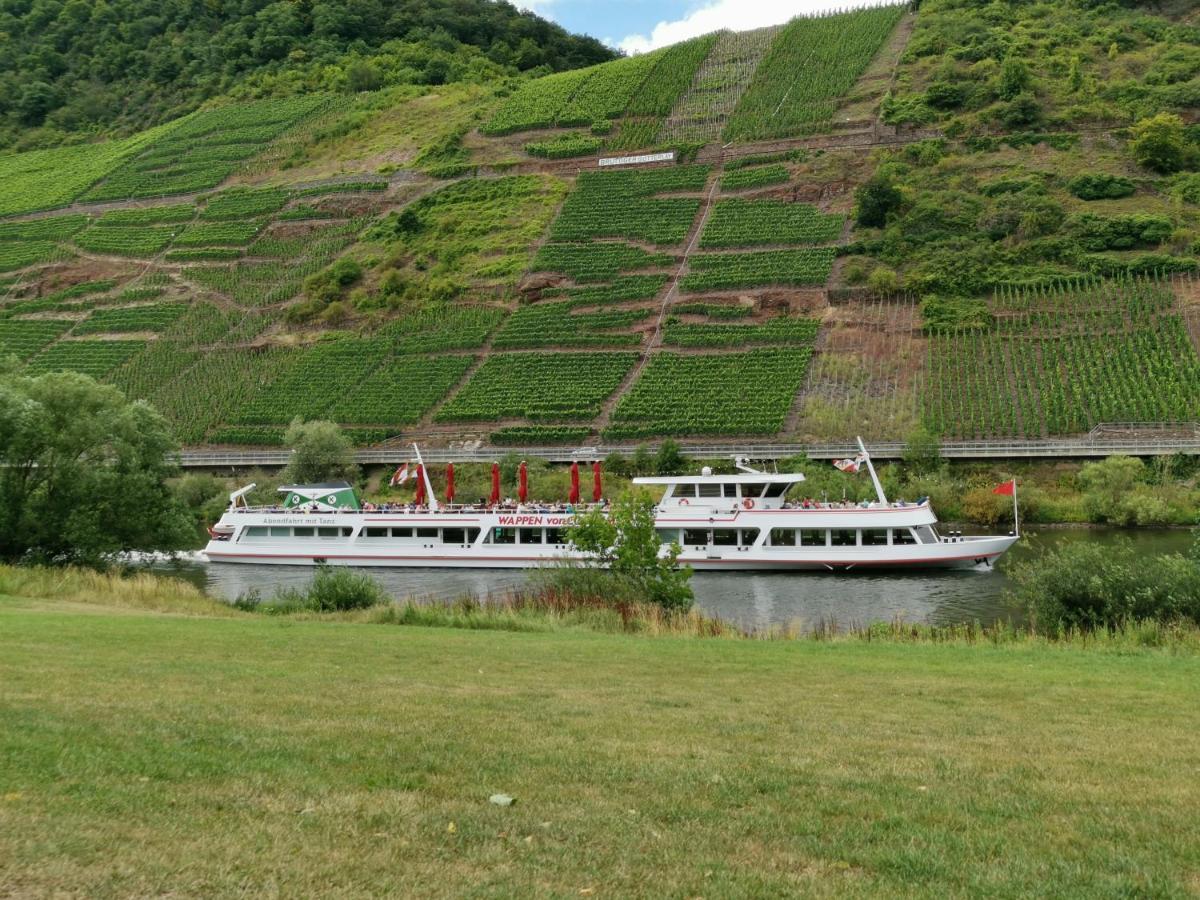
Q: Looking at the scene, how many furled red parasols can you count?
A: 6